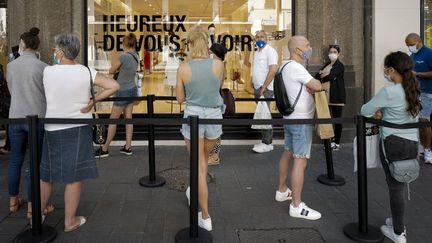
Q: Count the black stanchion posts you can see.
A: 5